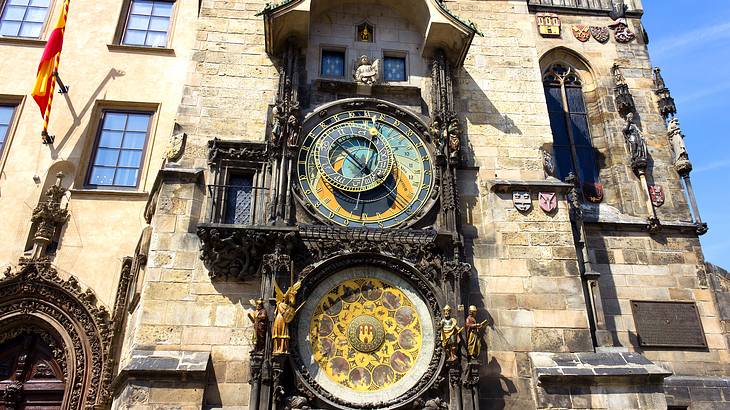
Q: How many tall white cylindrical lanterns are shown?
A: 0